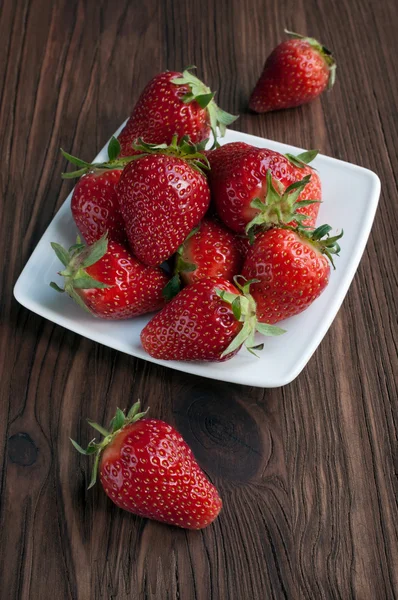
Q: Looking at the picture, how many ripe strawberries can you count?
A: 11